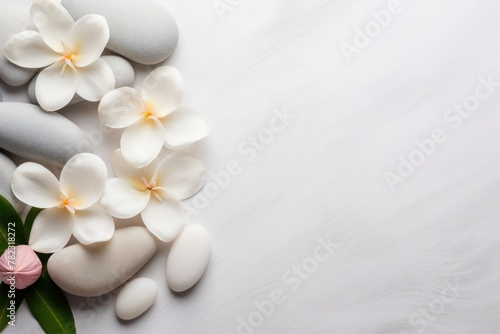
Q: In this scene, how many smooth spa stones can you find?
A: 8